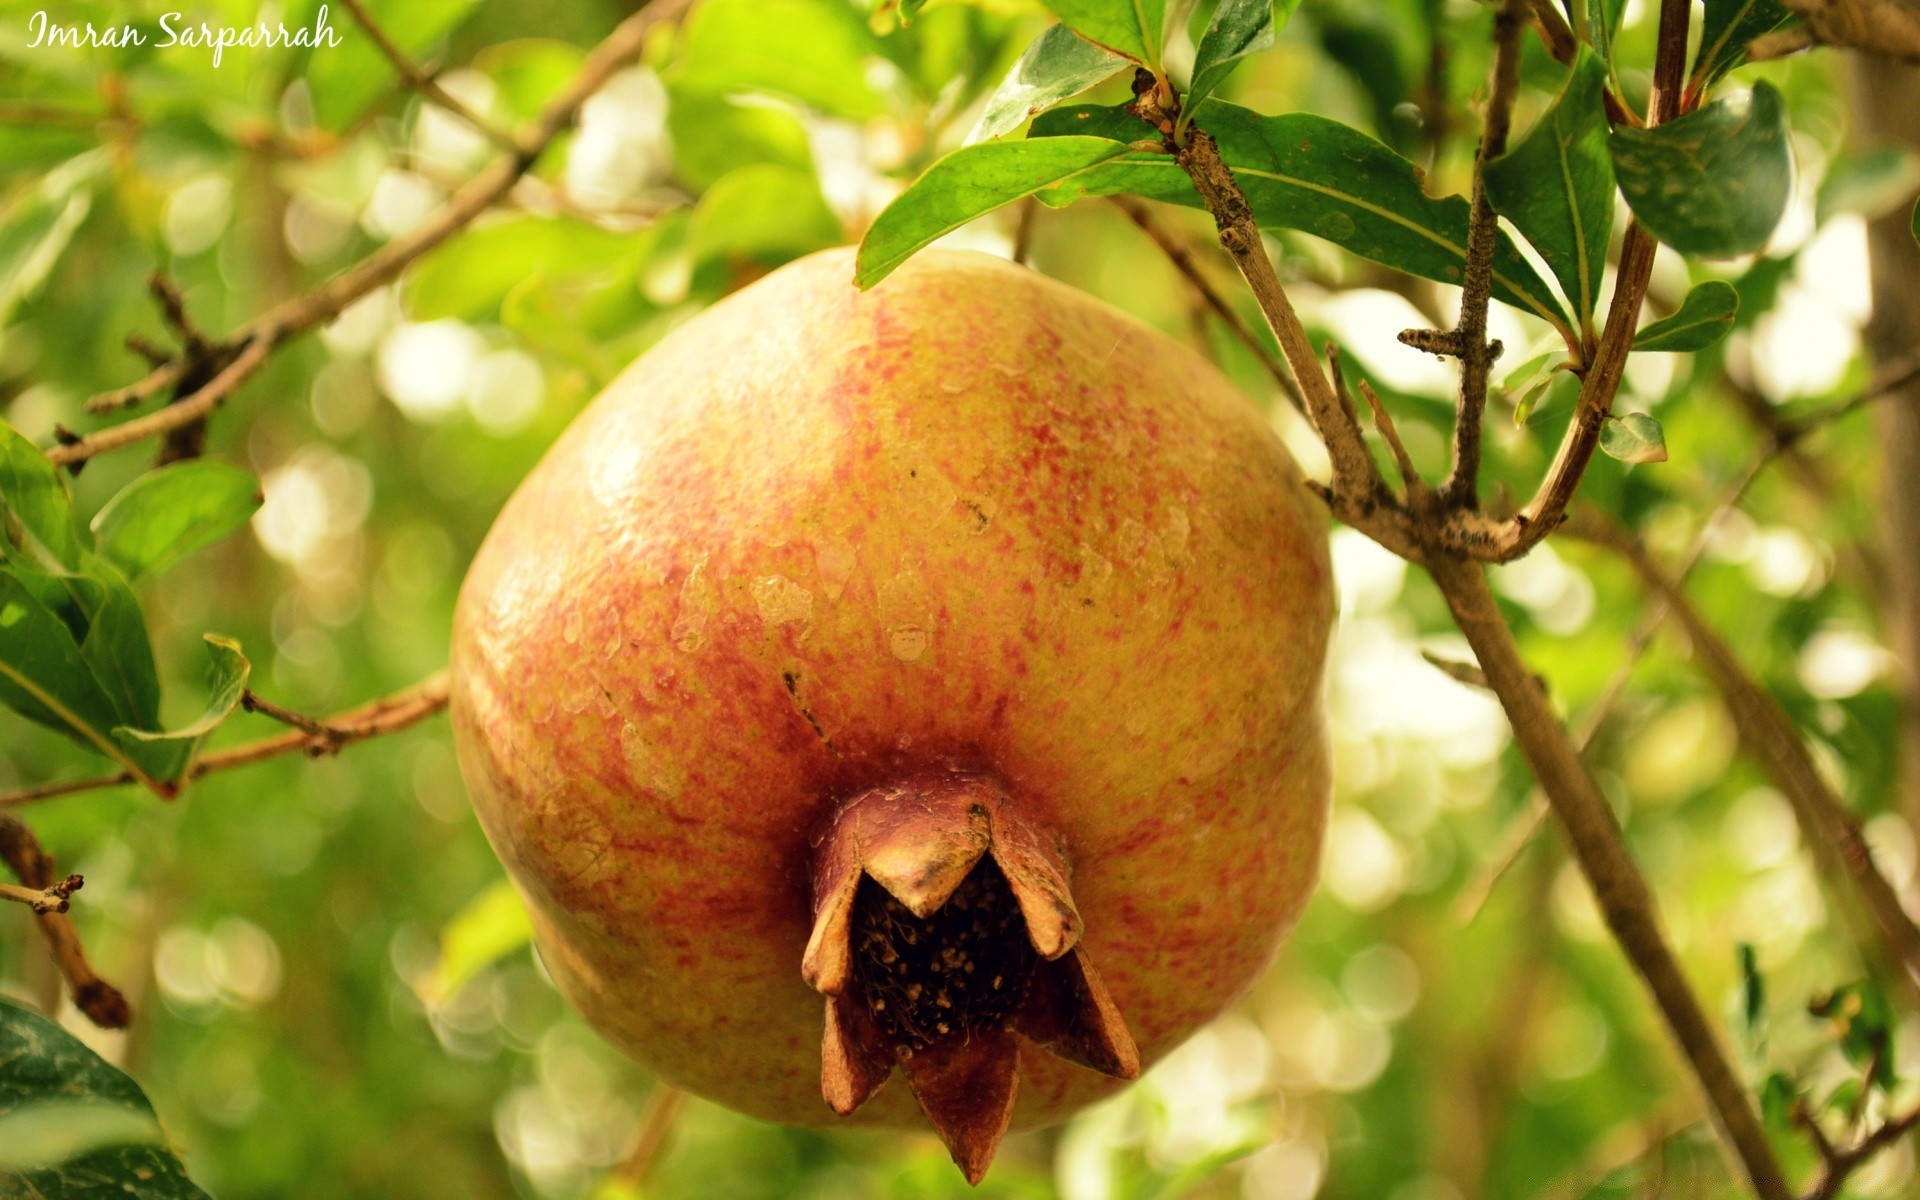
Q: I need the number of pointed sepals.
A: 6